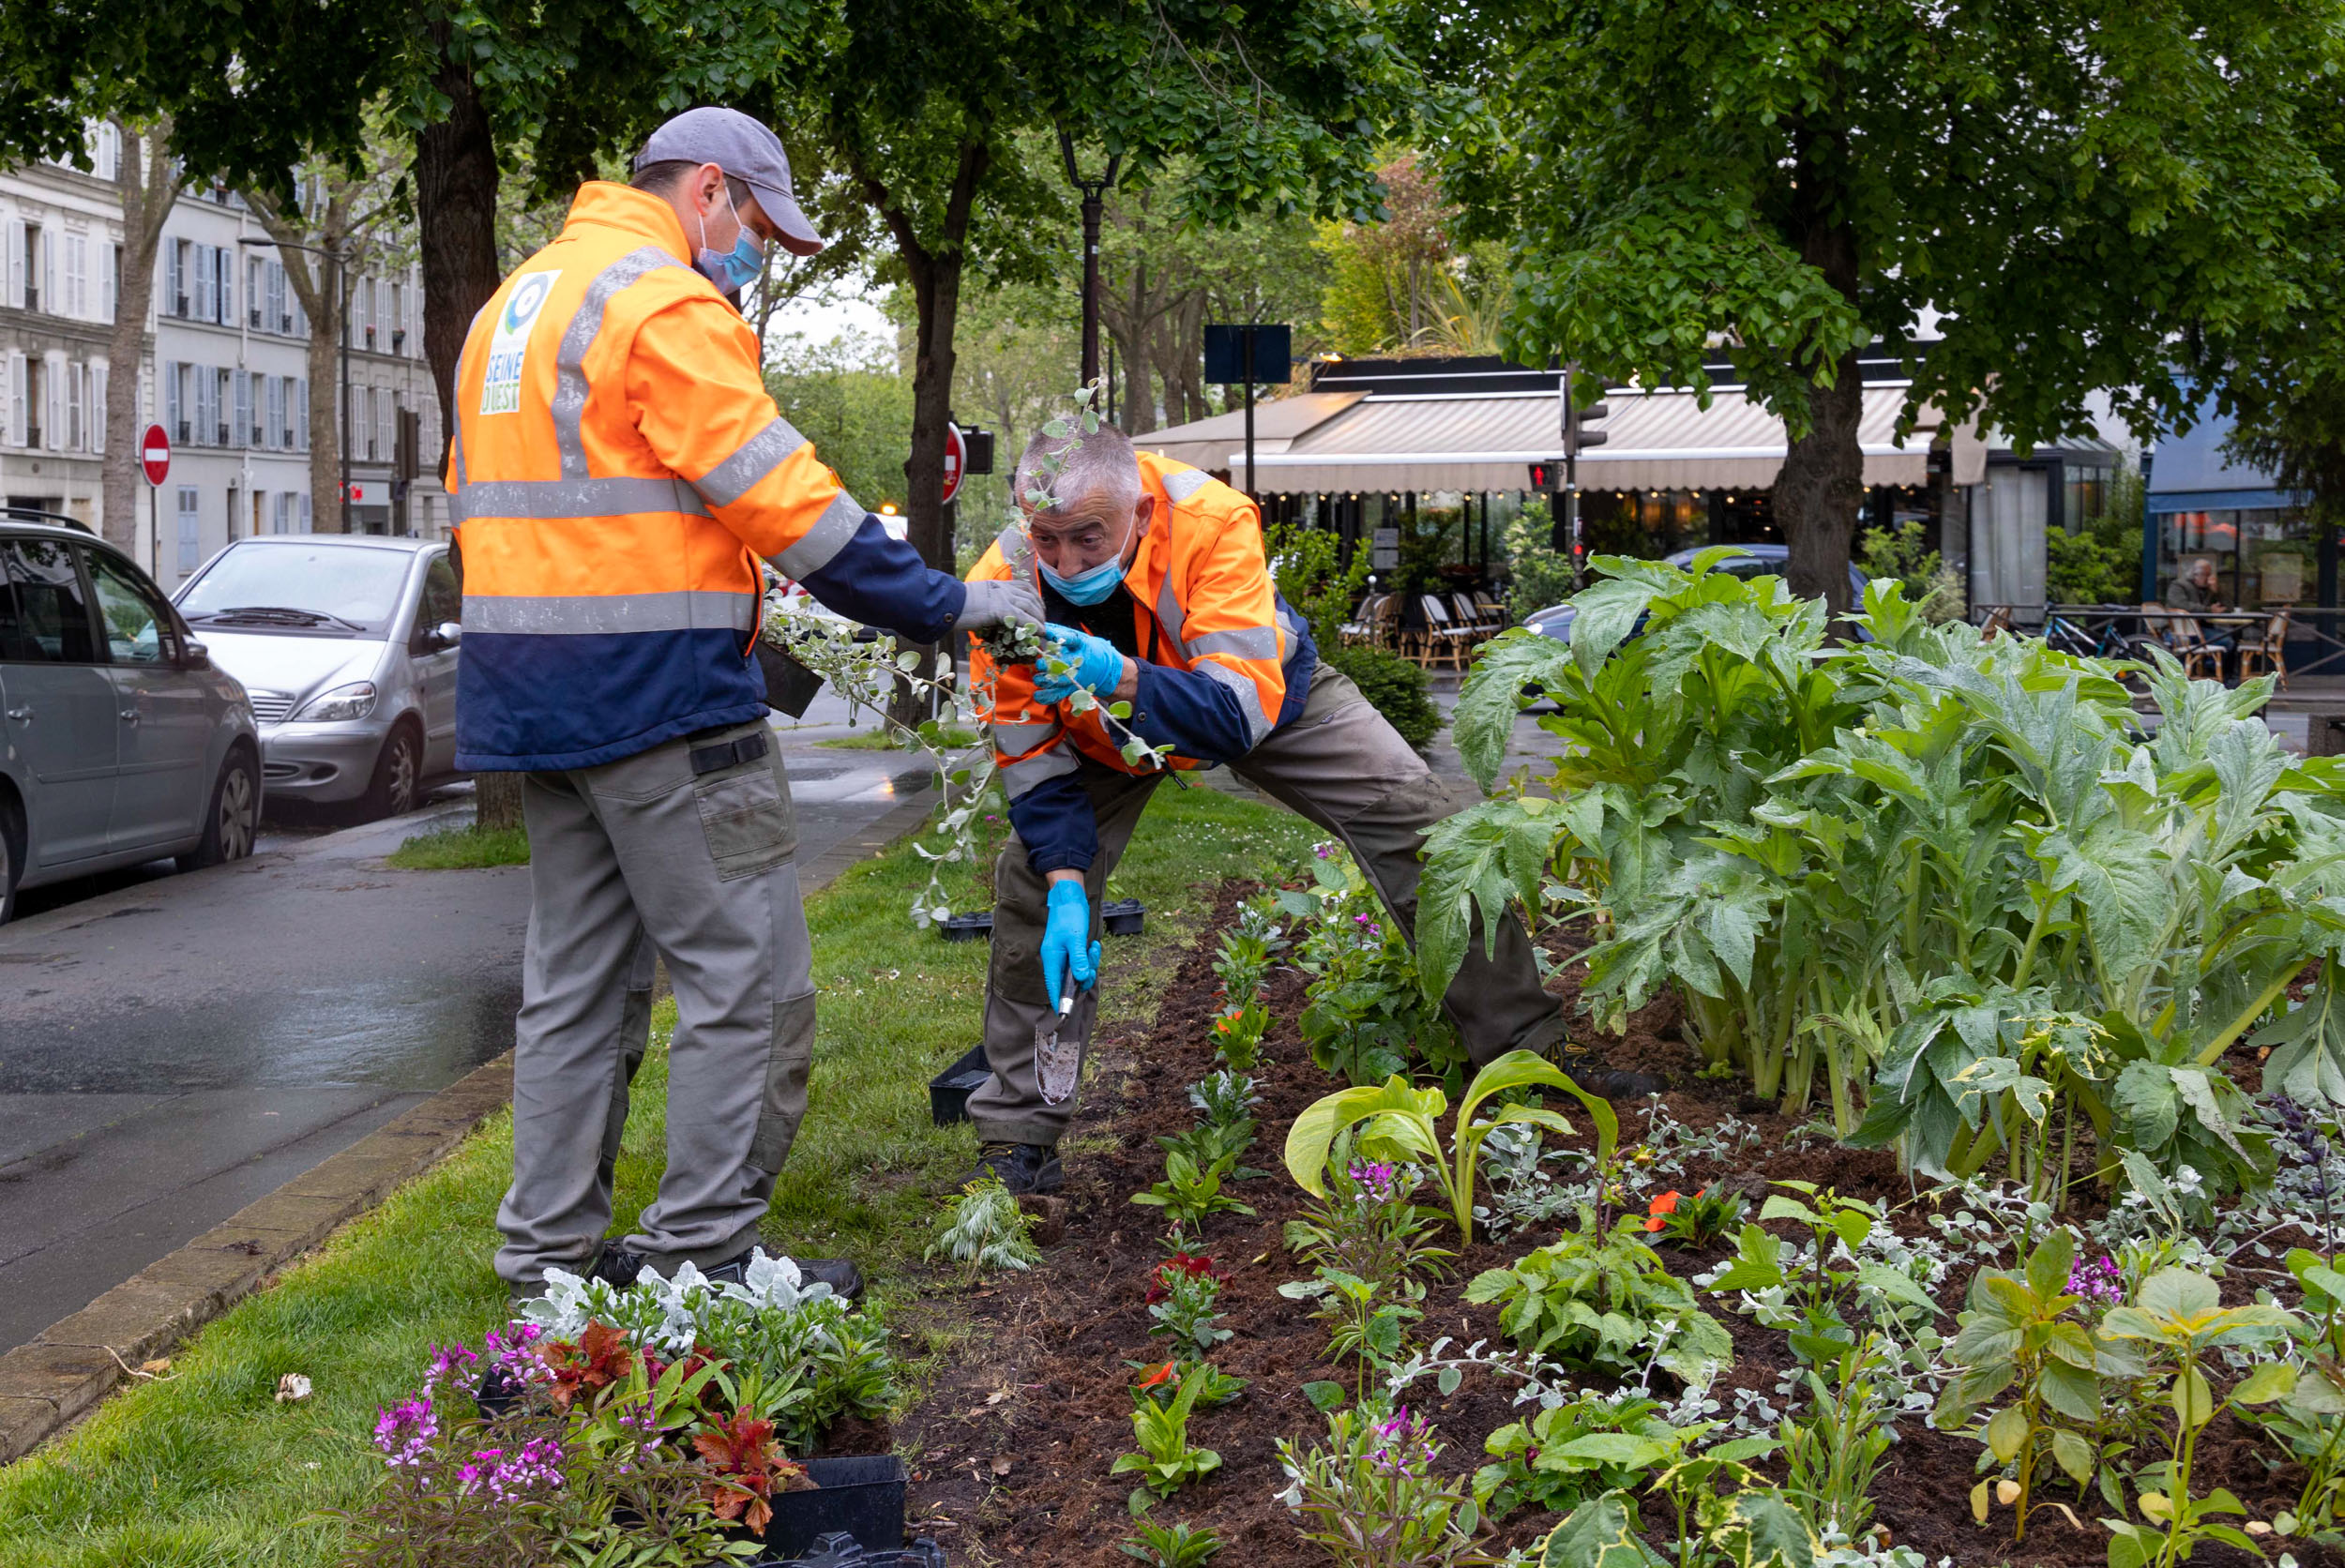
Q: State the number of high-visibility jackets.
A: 2